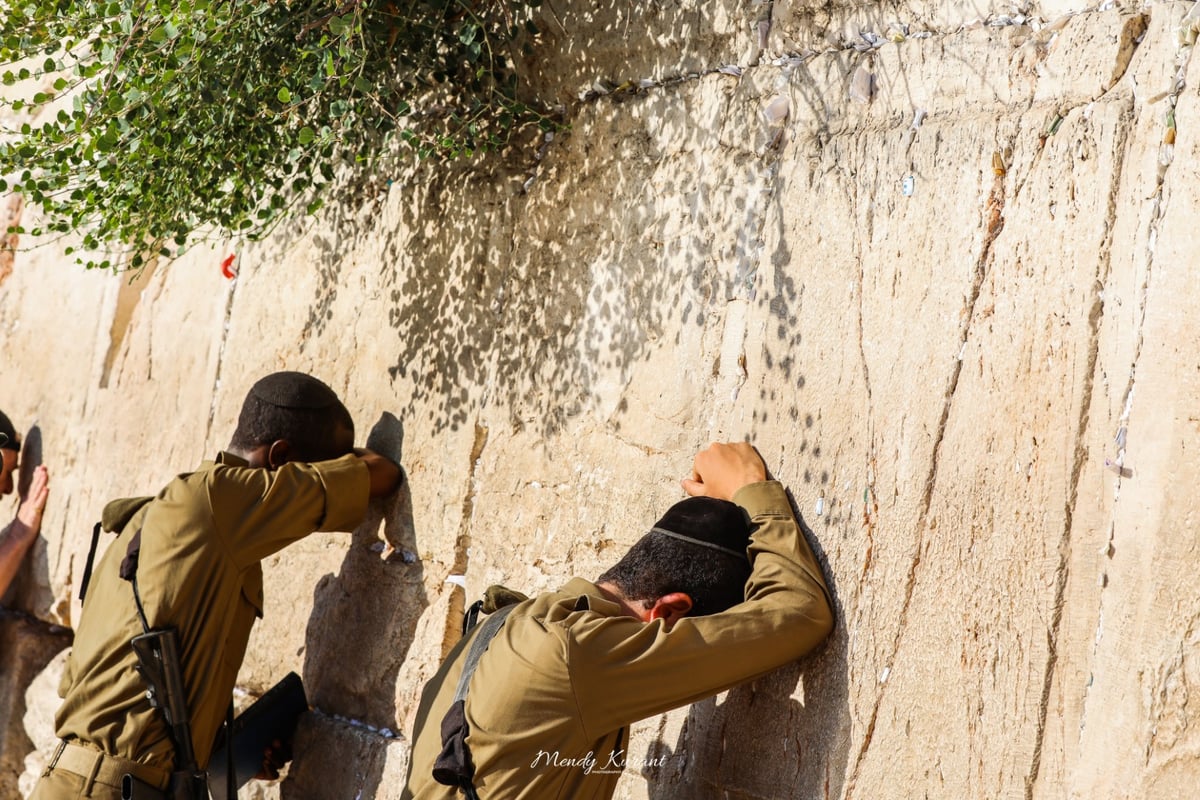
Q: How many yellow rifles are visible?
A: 0